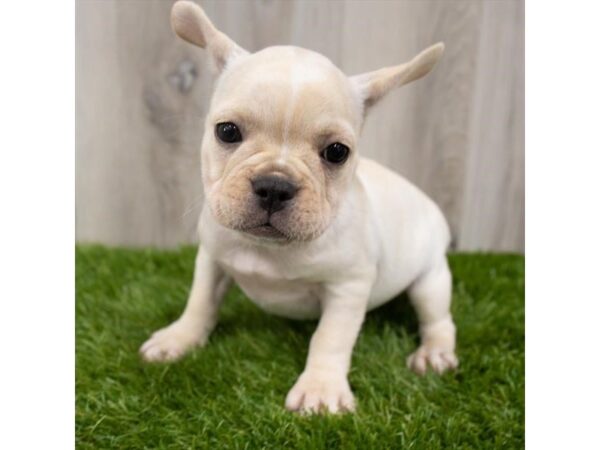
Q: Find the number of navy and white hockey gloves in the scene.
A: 0